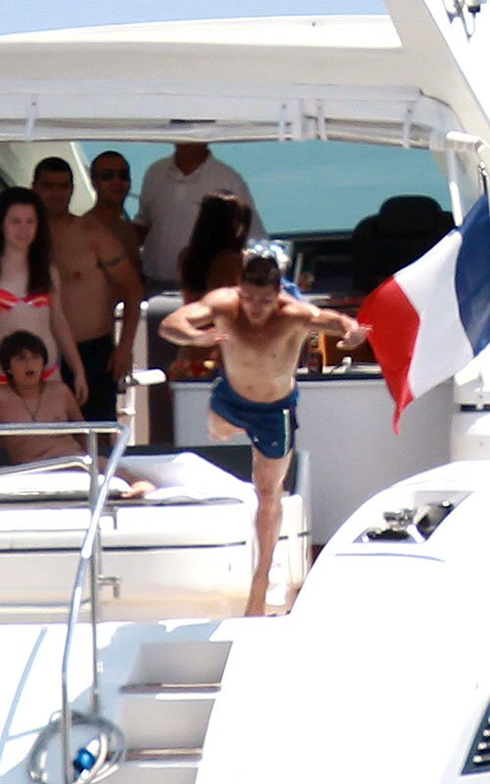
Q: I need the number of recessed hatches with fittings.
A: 1